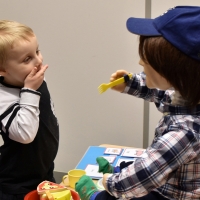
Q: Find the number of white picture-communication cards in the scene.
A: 5